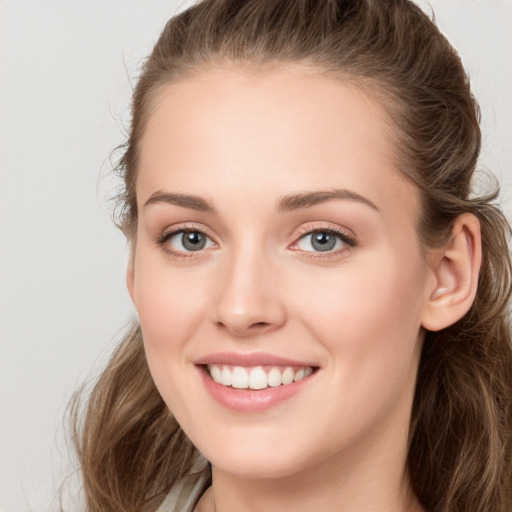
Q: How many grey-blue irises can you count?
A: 2